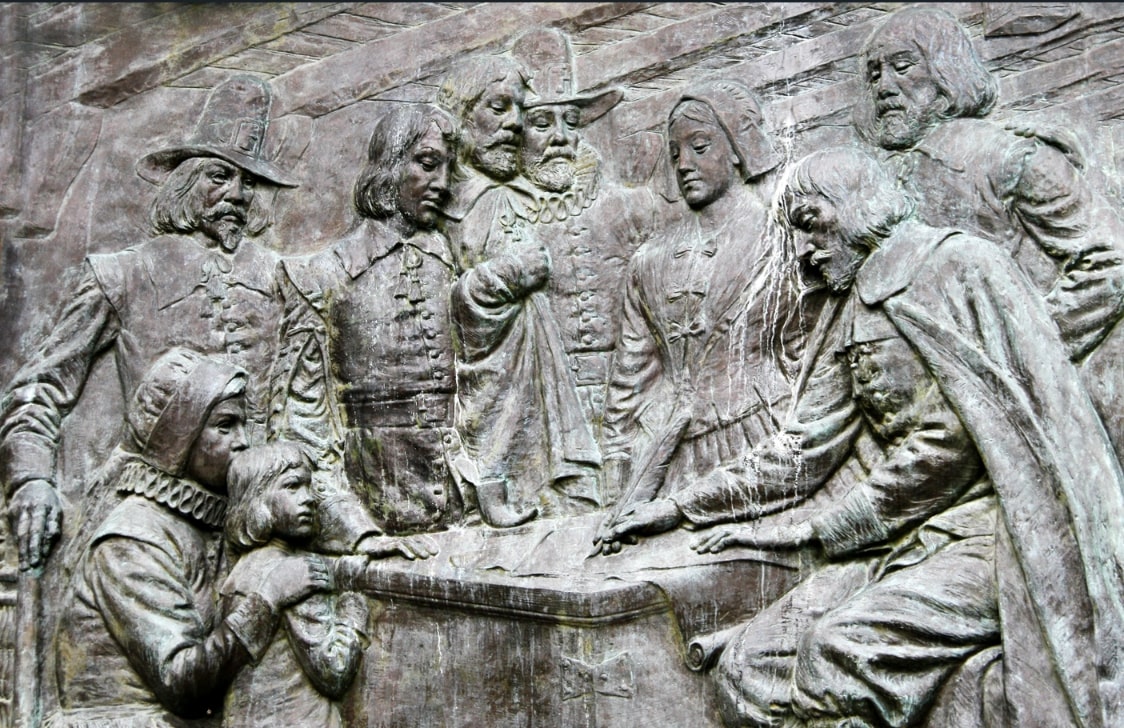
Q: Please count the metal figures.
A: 9